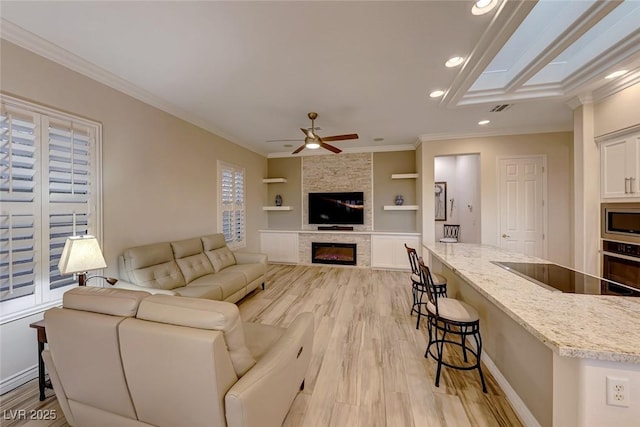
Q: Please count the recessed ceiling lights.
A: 5